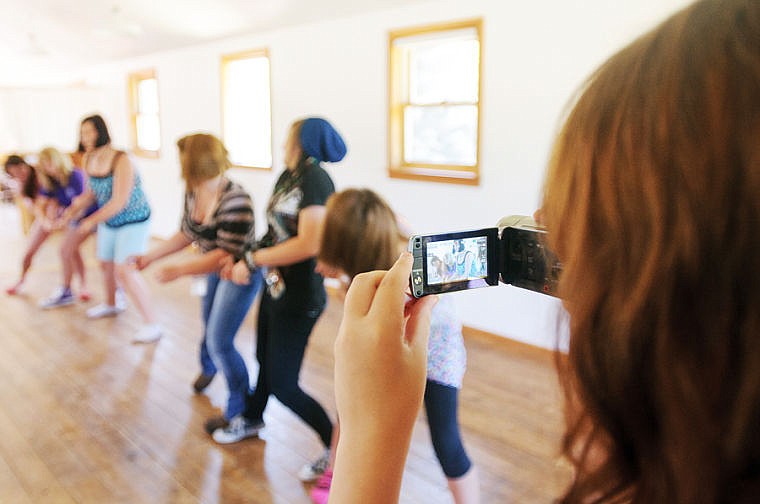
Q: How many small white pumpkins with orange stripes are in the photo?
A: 0